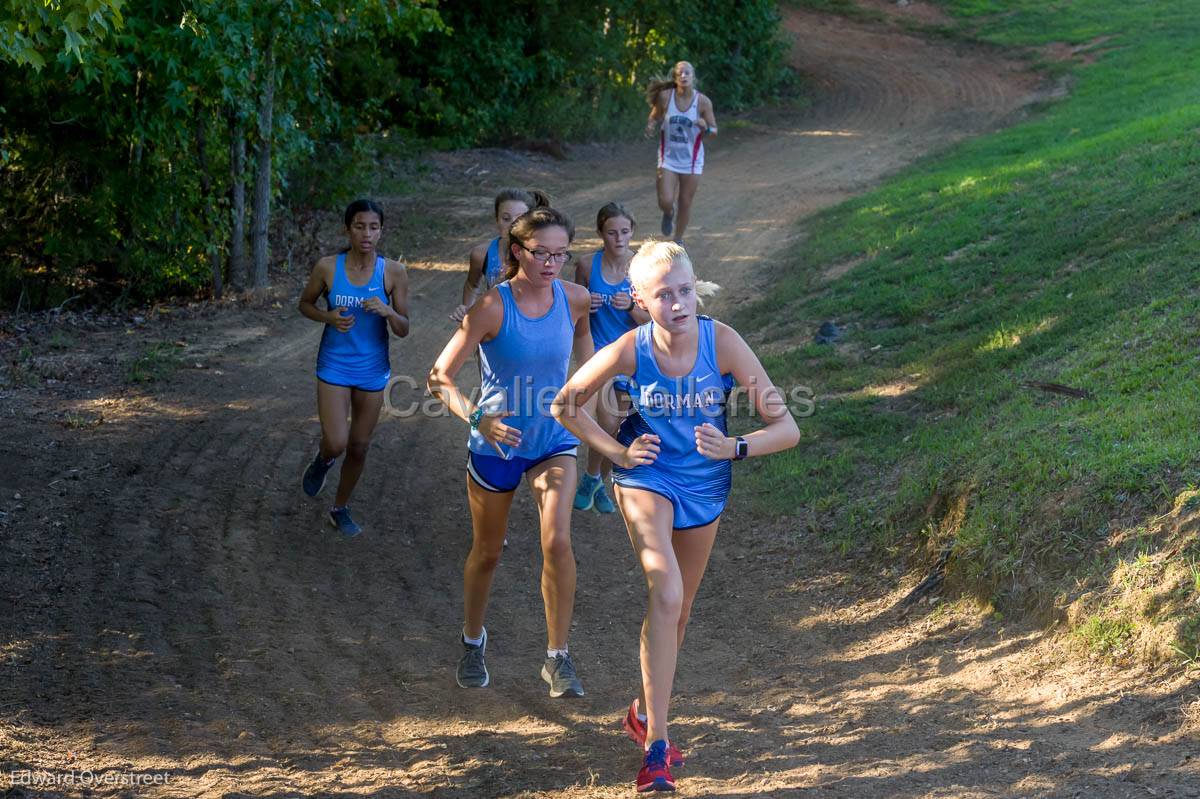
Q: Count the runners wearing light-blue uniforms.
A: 5